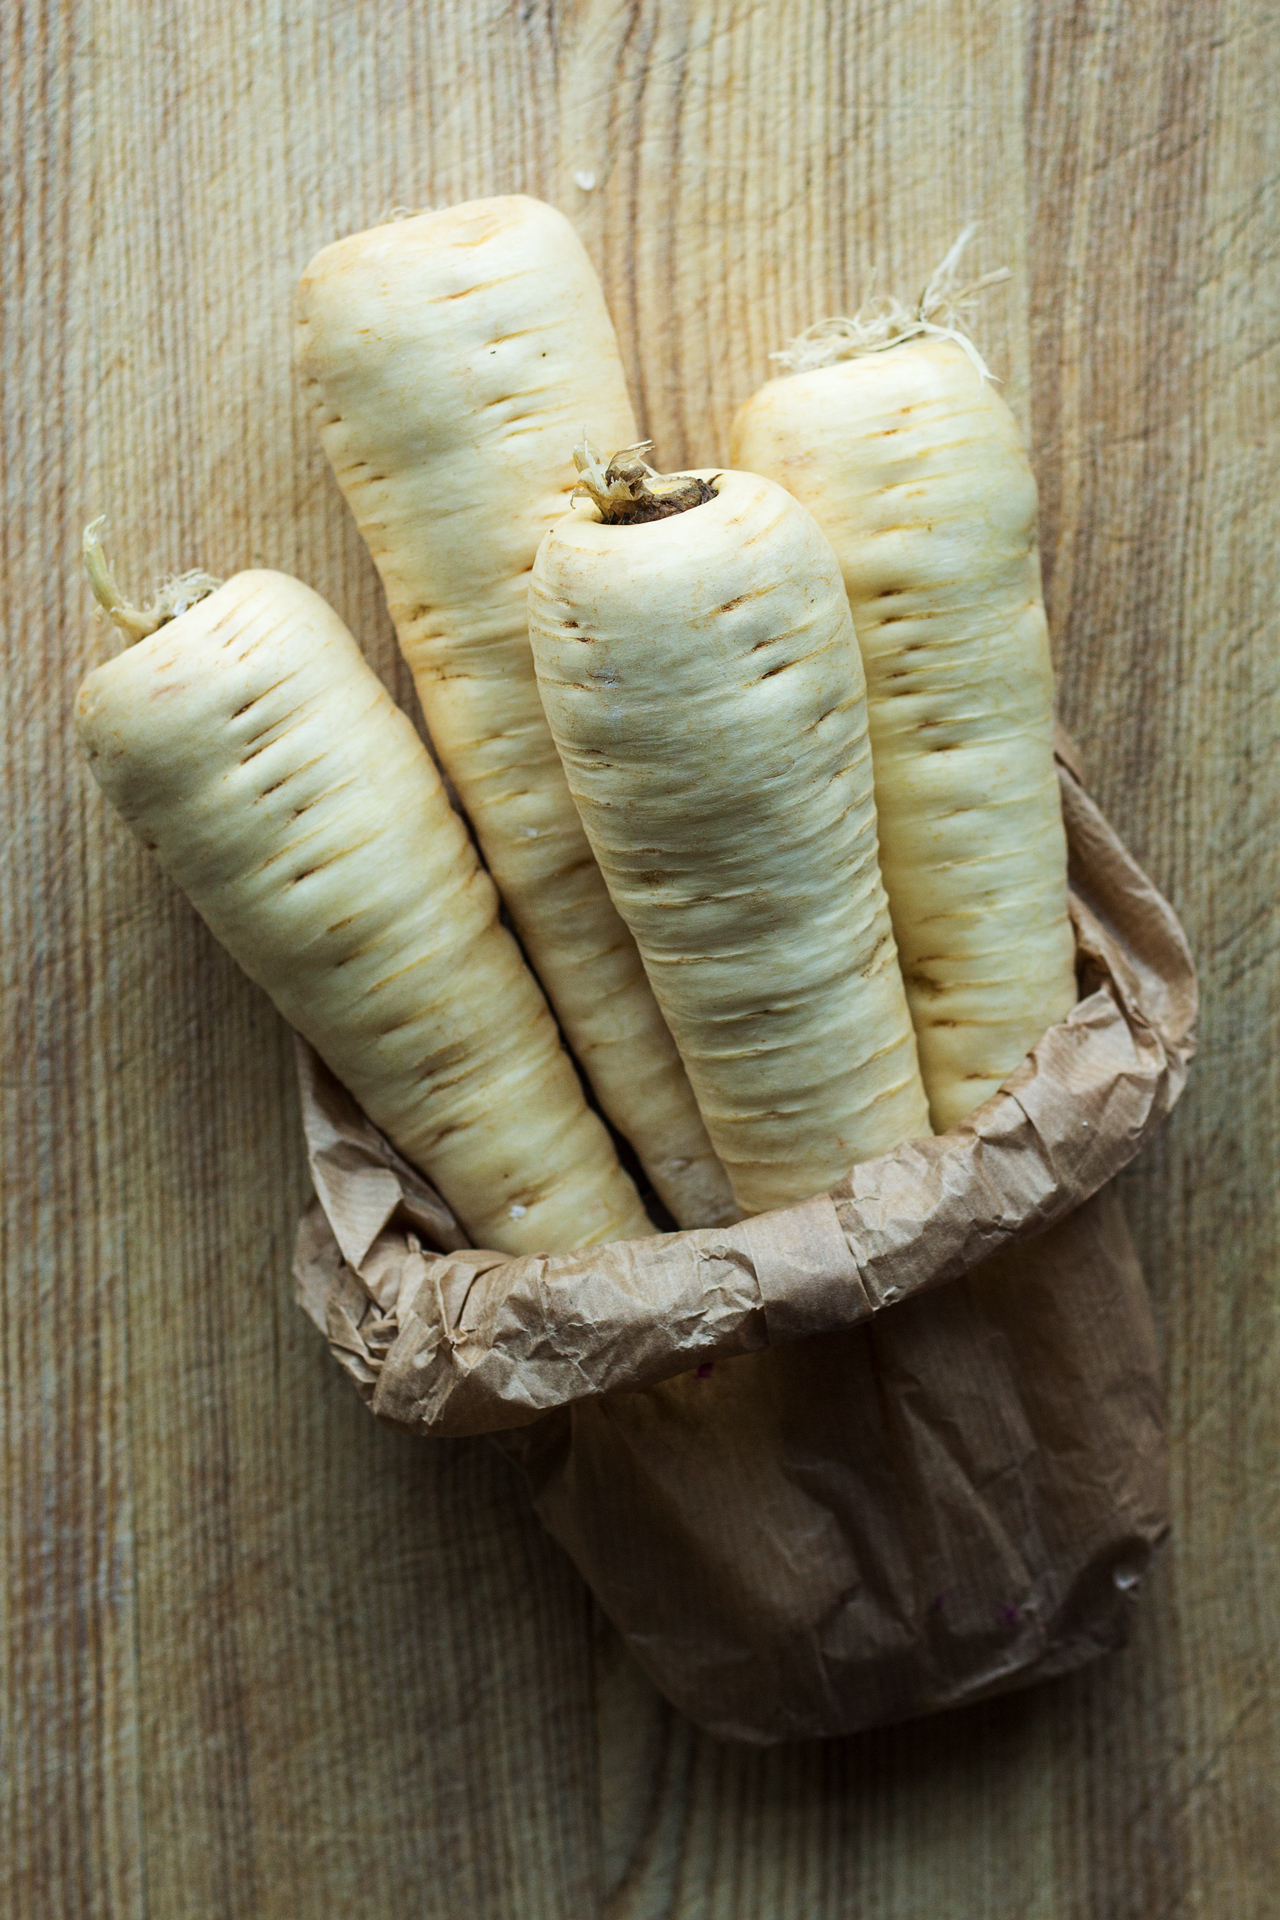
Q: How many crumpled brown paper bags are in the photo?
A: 1